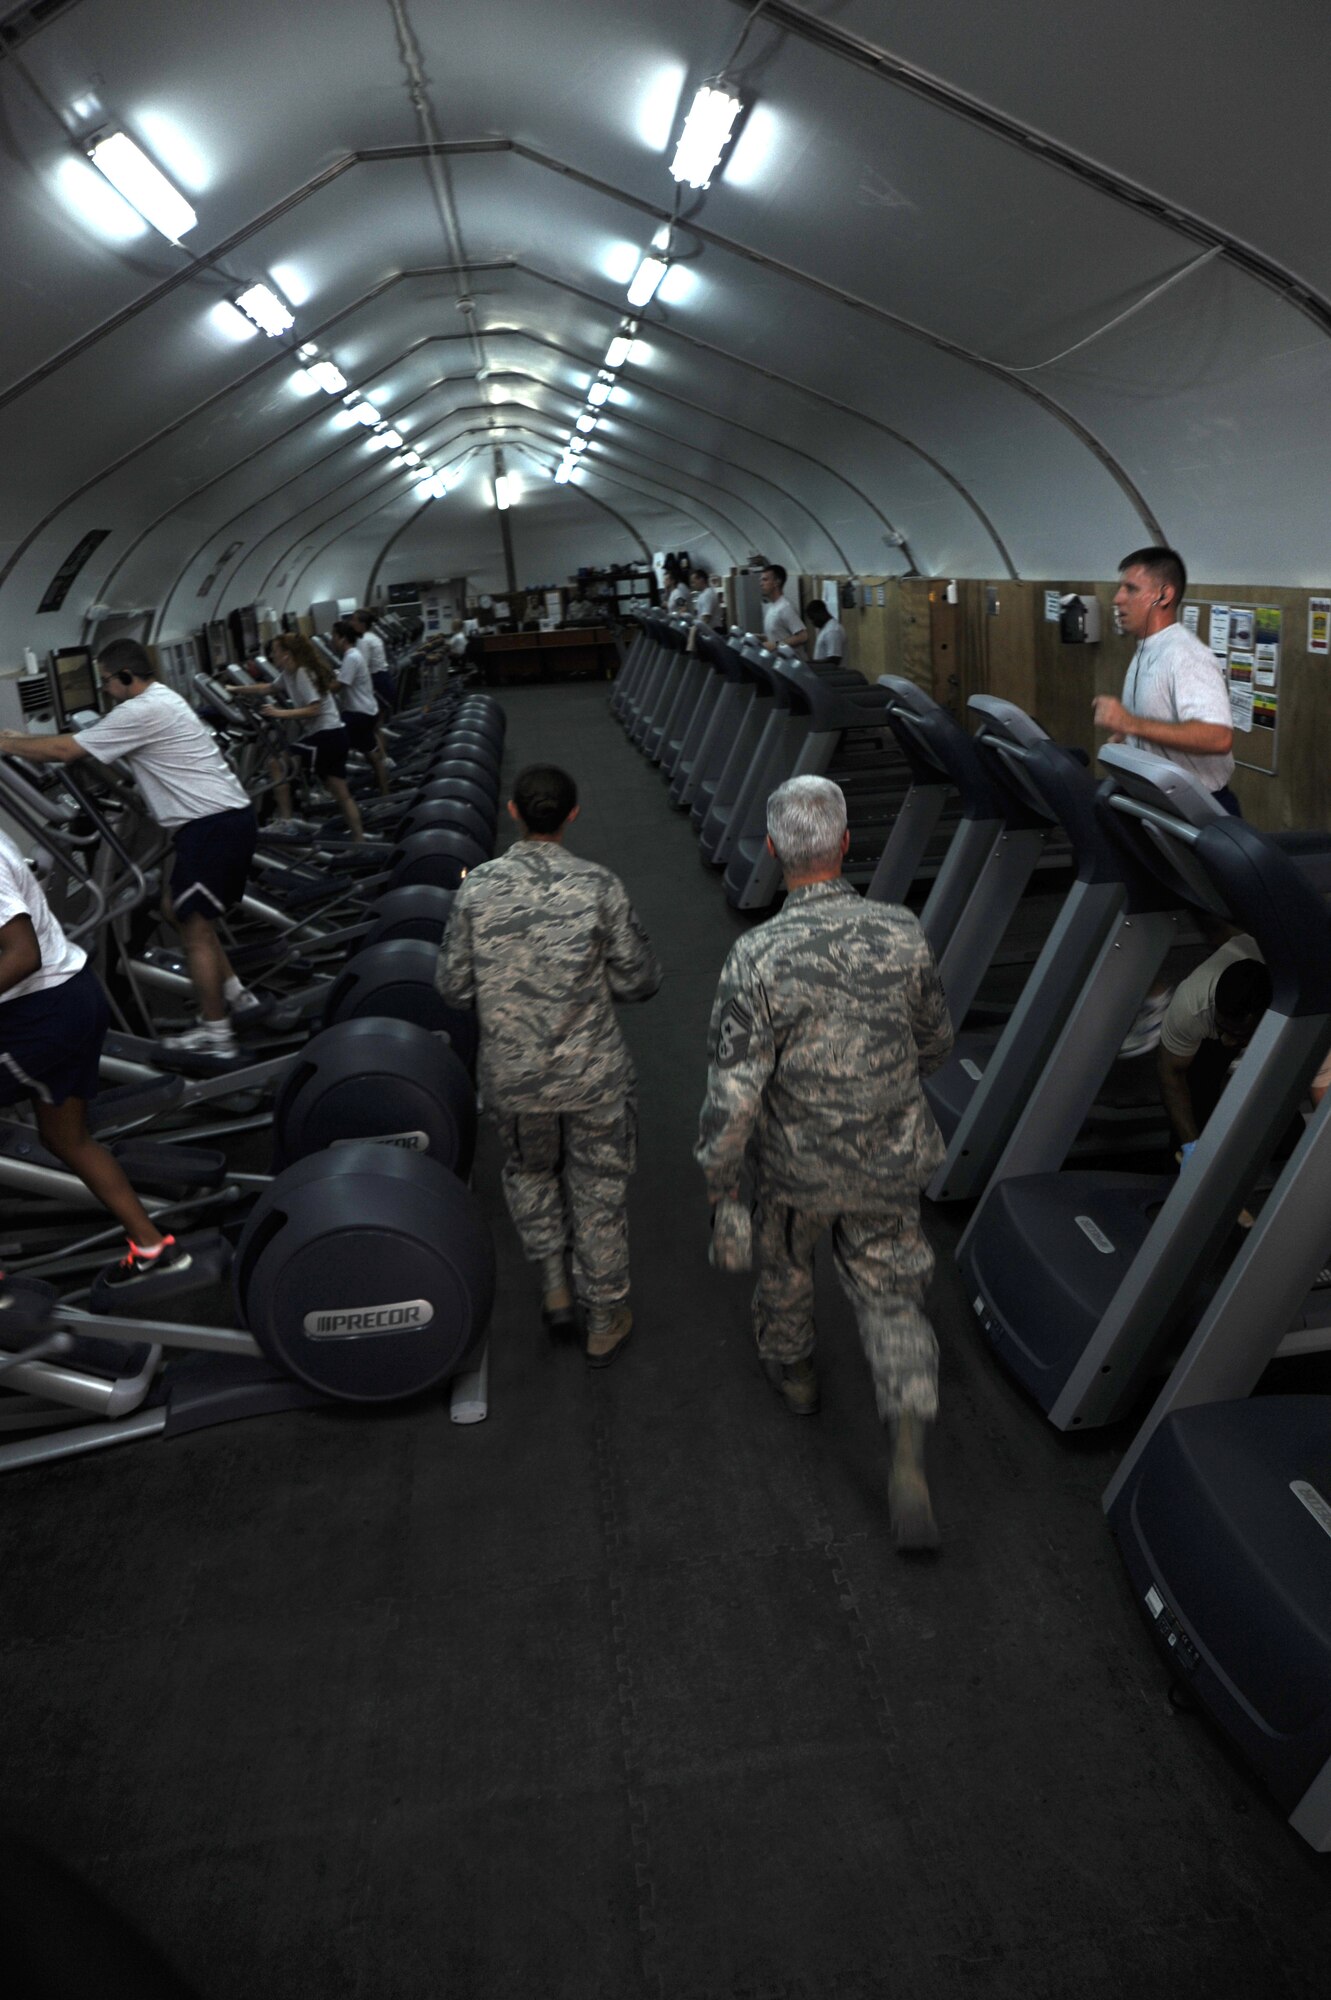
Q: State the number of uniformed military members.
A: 2